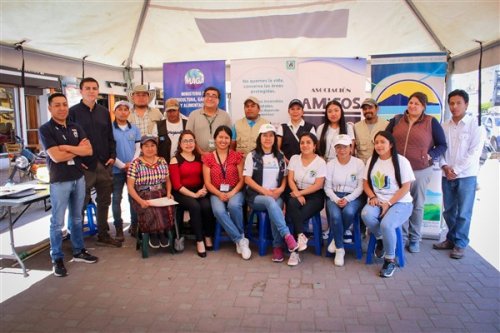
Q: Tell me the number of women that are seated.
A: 7